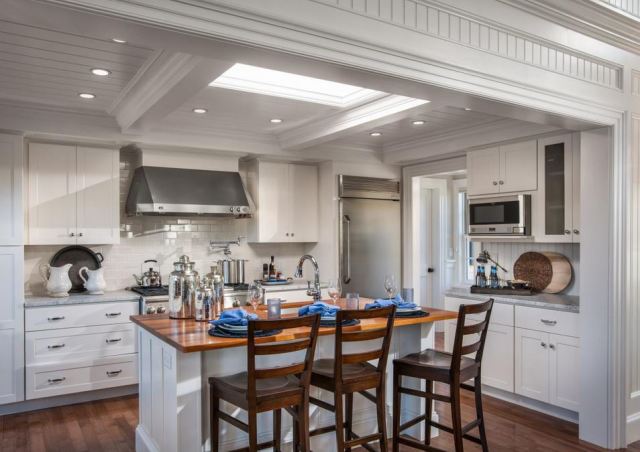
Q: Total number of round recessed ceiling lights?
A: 8